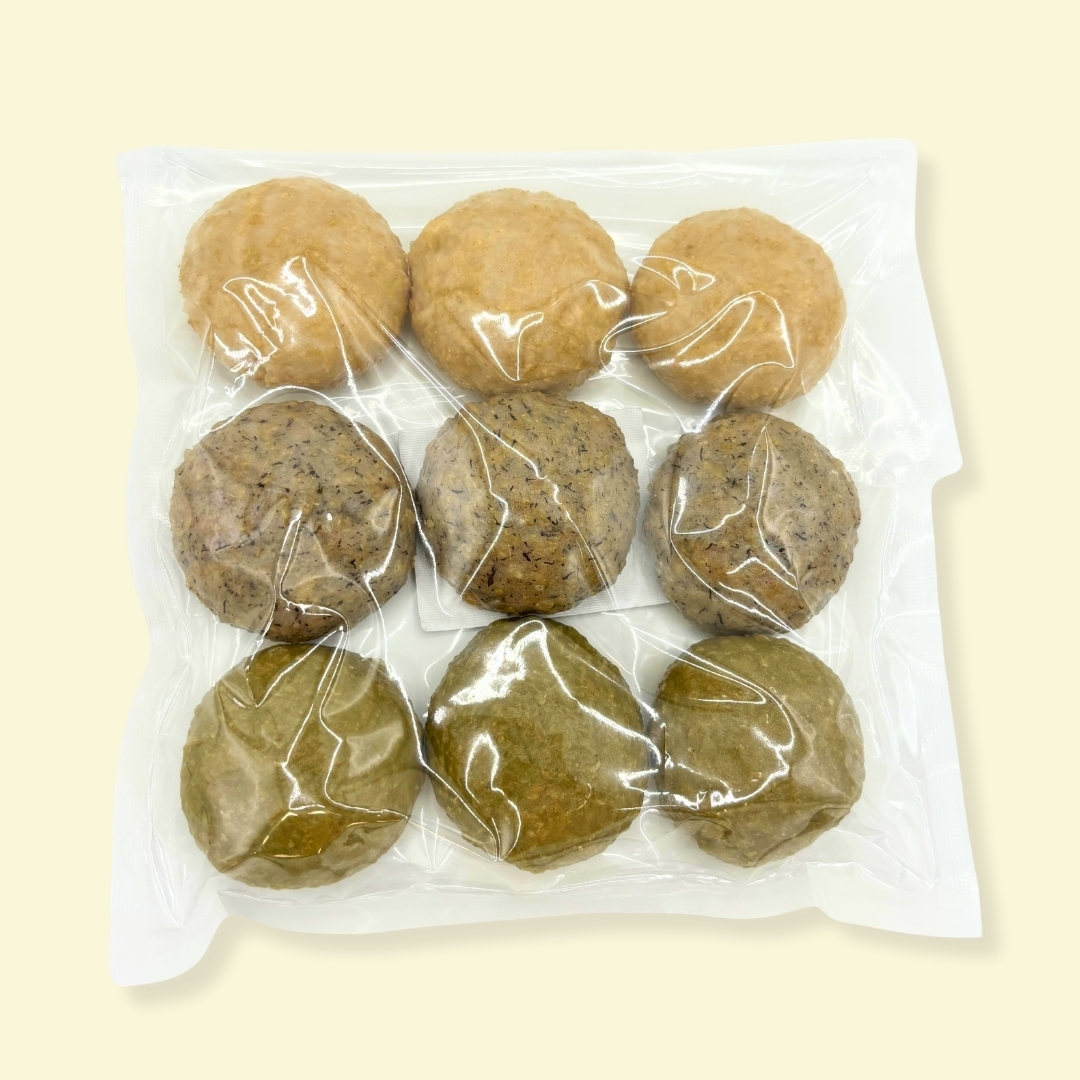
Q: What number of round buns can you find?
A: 9